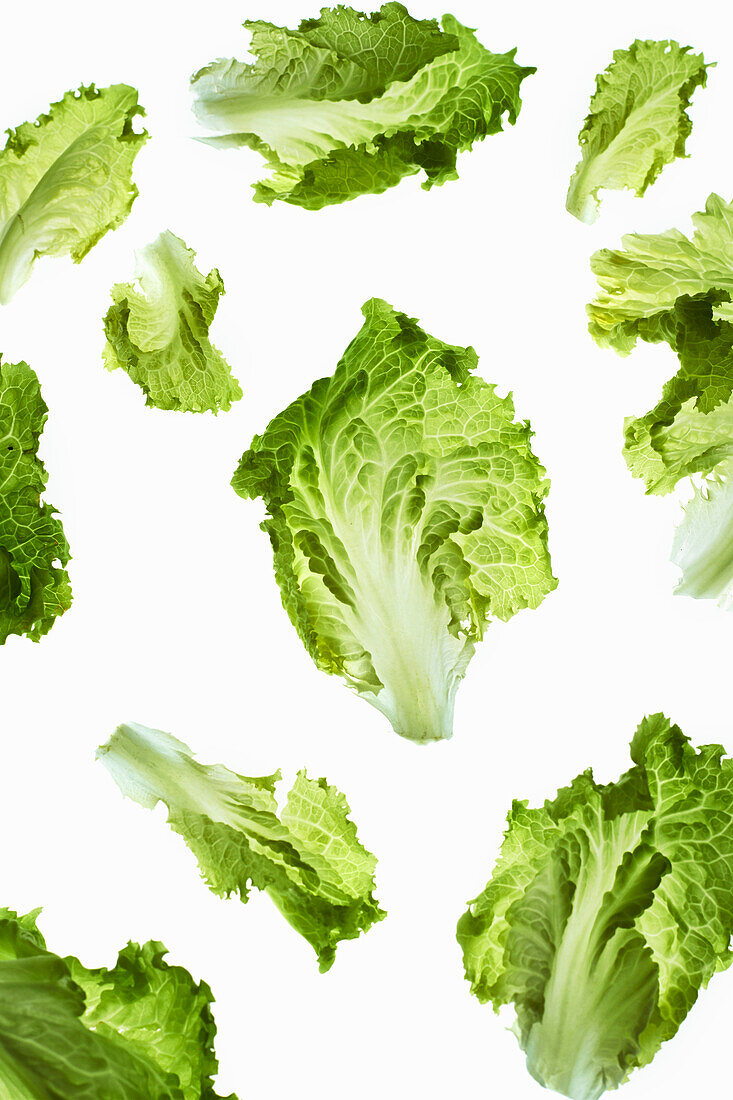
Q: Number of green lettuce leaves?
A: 10